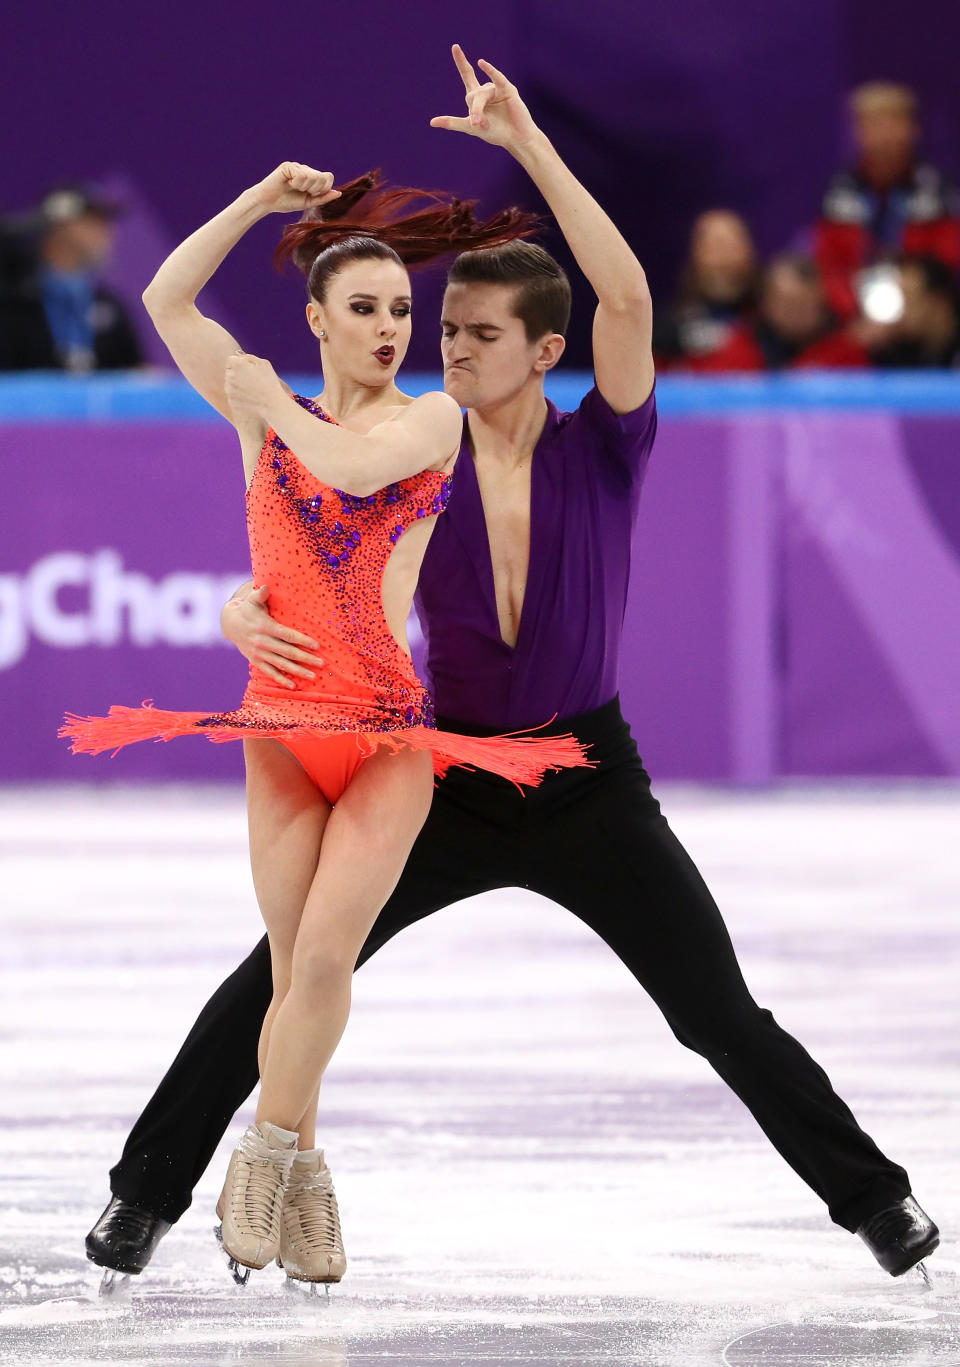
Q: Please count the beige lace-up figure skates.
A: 2